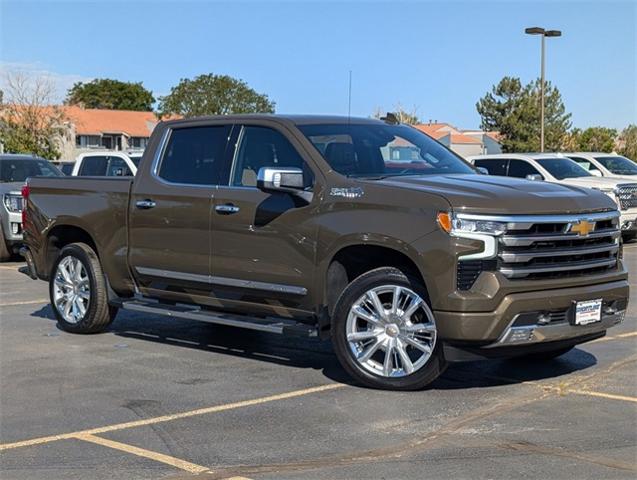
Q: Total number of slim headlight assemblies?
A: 1